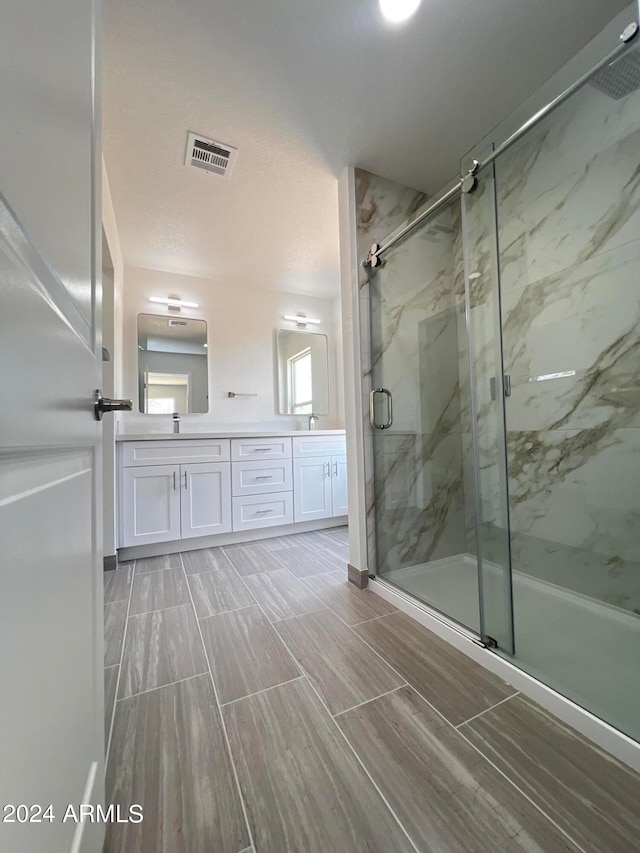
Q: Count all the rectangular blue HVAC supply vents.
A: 0